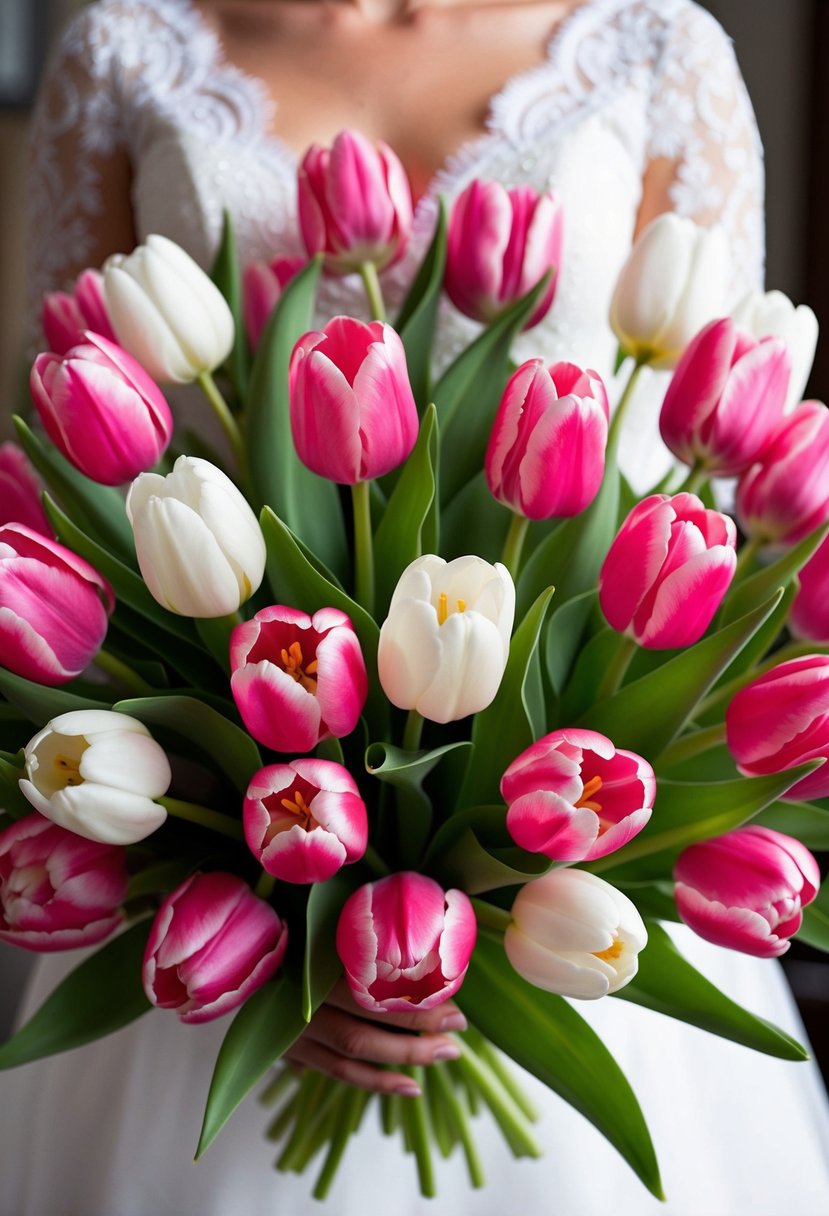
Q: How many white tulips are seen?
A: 7